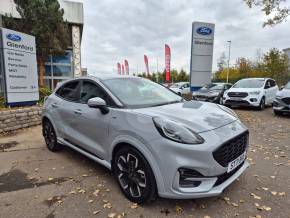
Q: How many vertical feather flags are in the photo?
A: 5